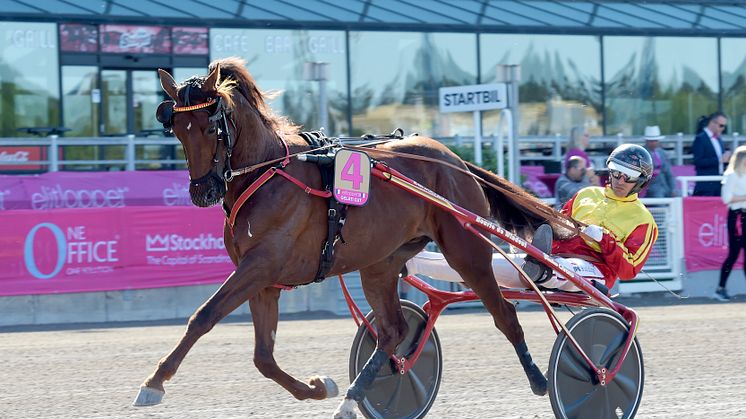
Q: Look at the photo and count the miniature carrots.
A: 0